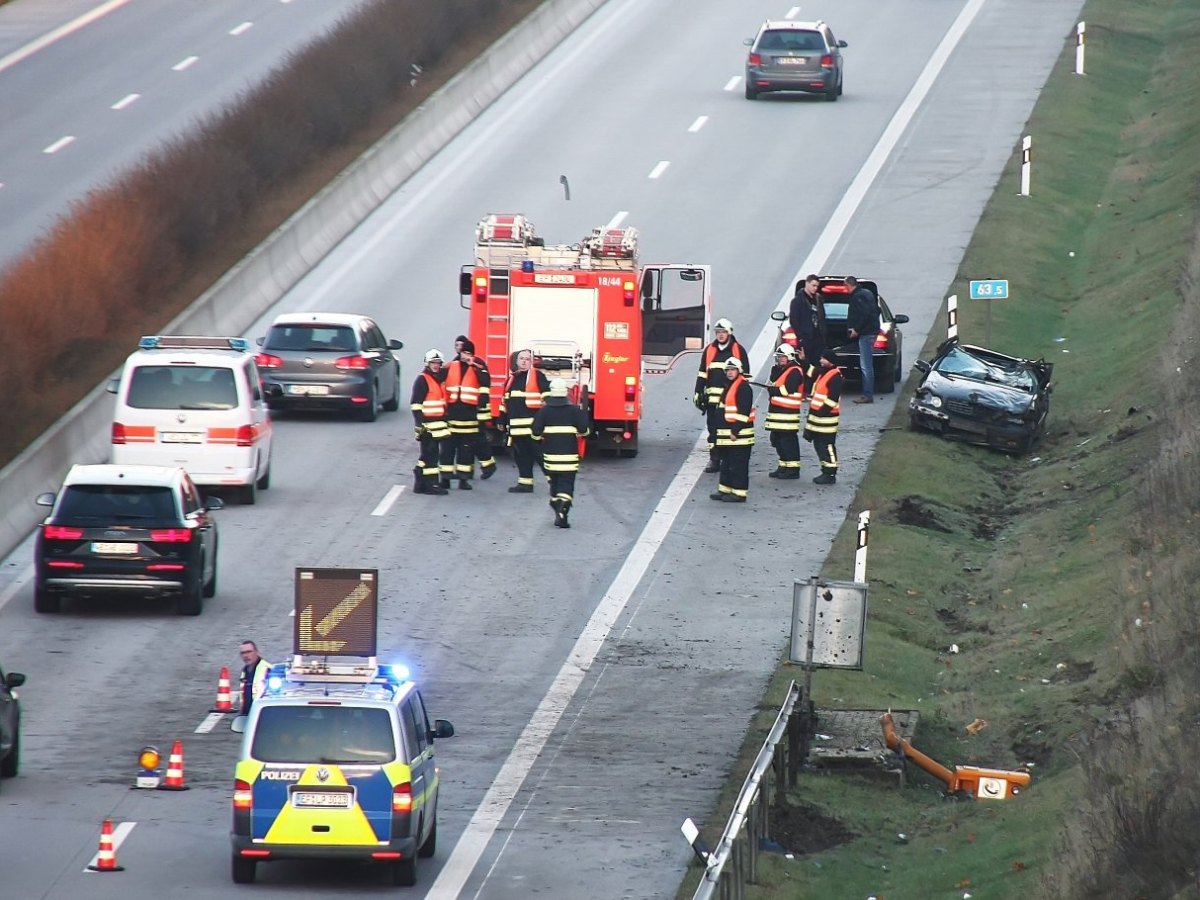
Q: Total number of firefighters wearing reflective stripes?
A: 9